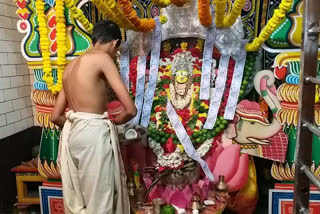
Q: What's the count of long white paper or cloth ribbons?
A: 7